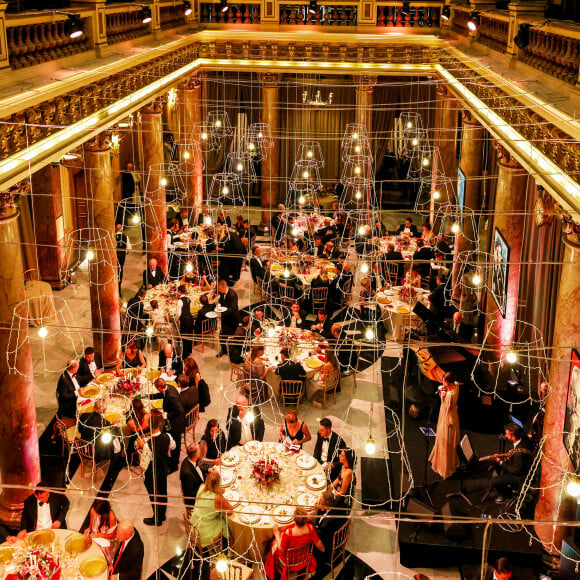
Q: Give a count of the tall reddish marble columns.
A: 10